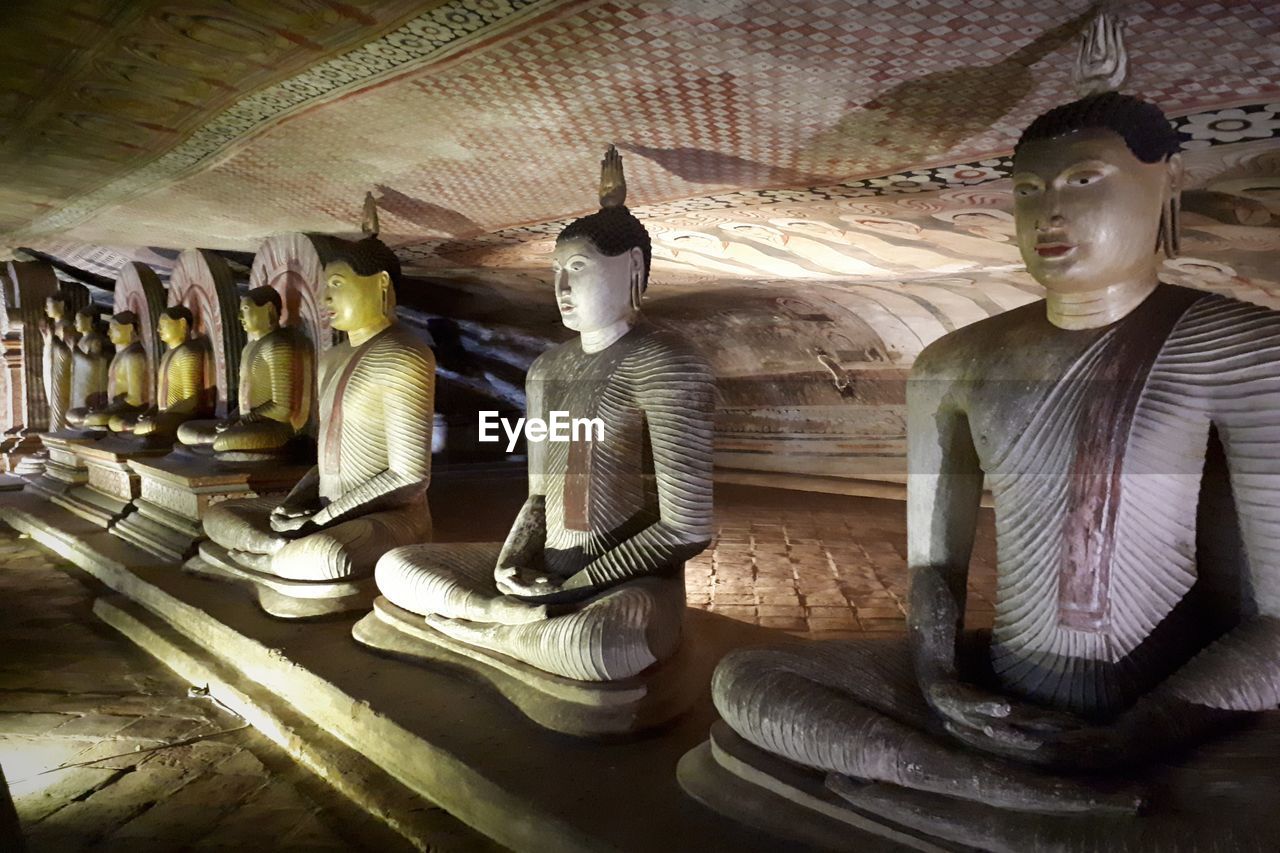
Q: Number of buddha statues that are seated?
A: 6